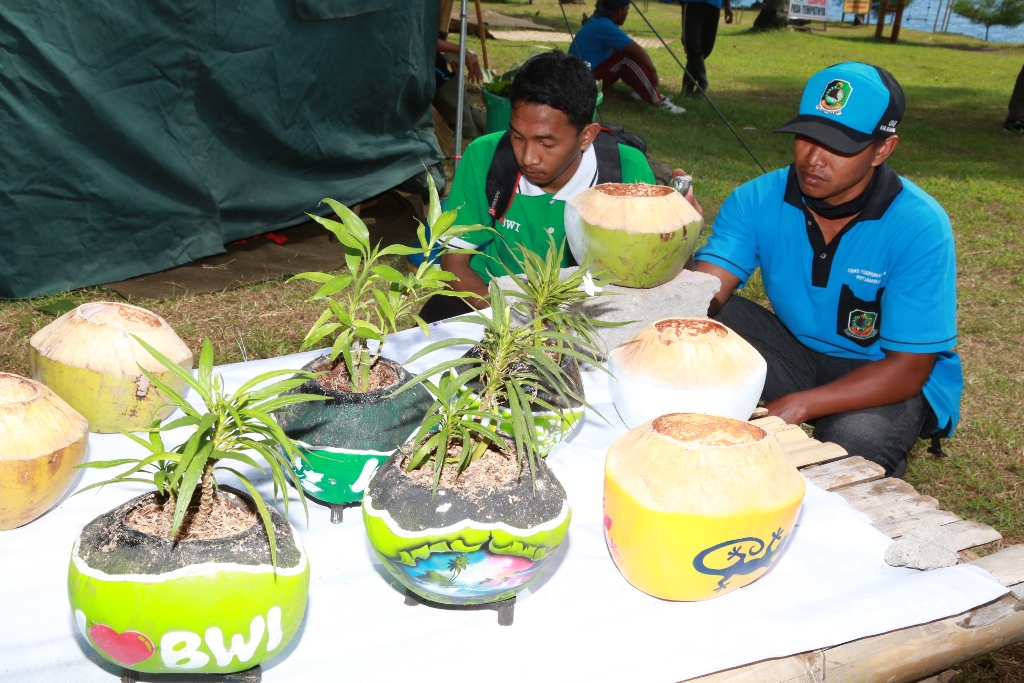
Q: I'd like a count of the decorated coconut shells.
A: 5